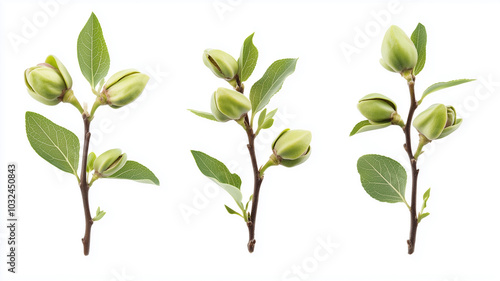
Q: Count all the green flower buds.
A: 9